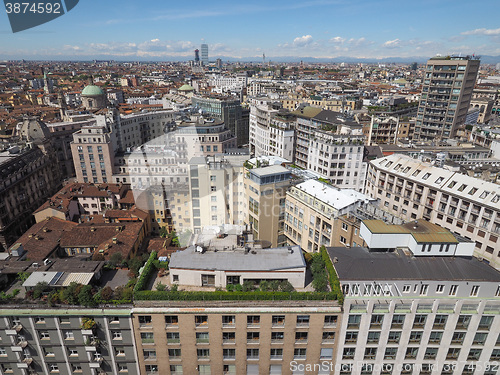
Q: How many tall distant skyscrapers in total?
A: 2